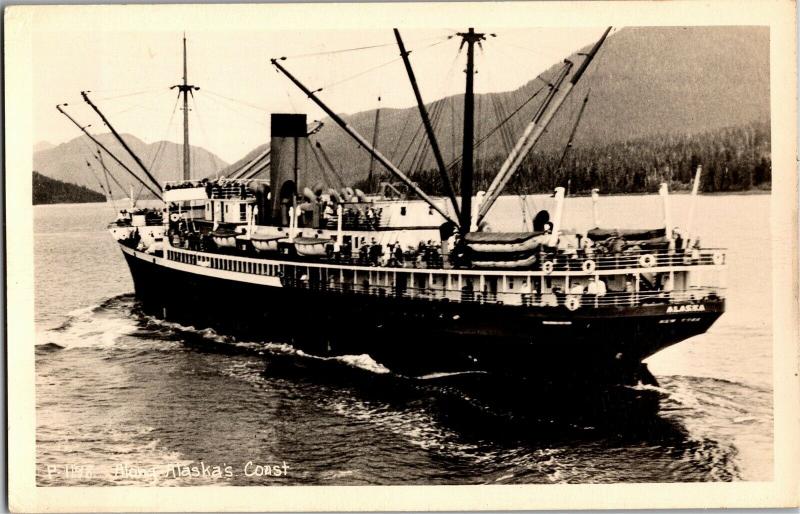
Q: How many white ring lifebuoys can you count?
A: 6